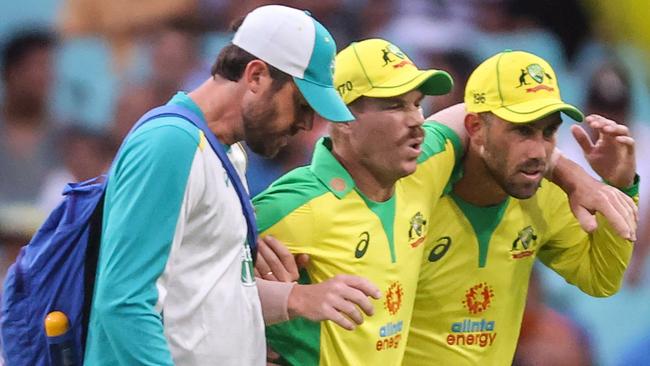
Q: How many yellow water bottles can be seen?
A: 1